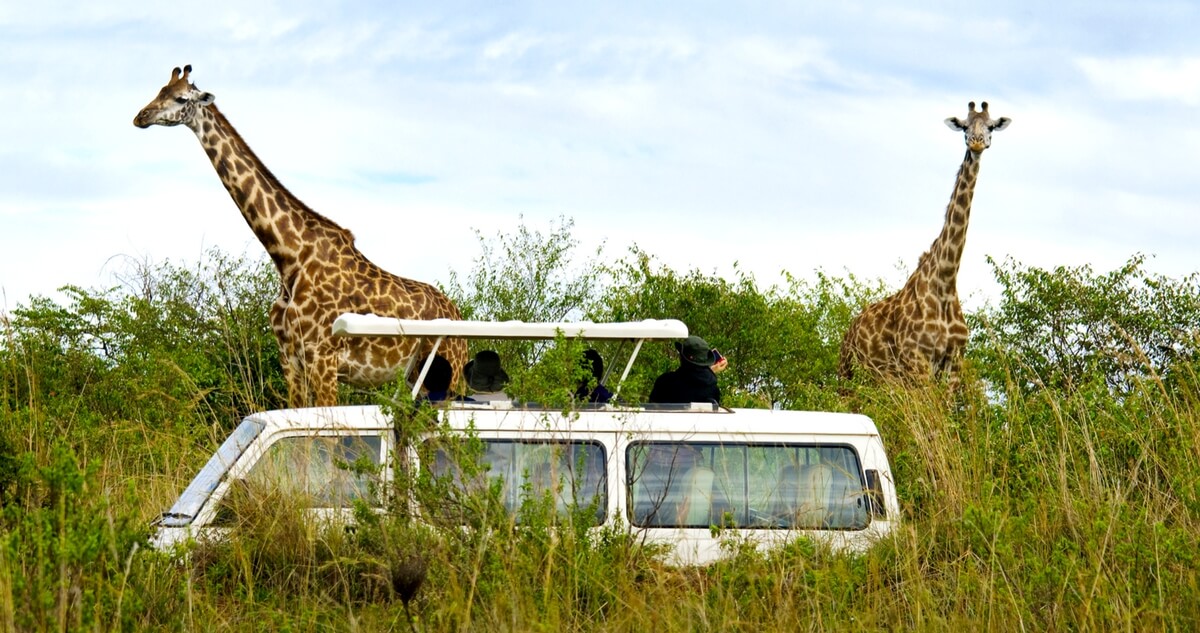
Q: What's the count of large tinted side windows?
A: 2